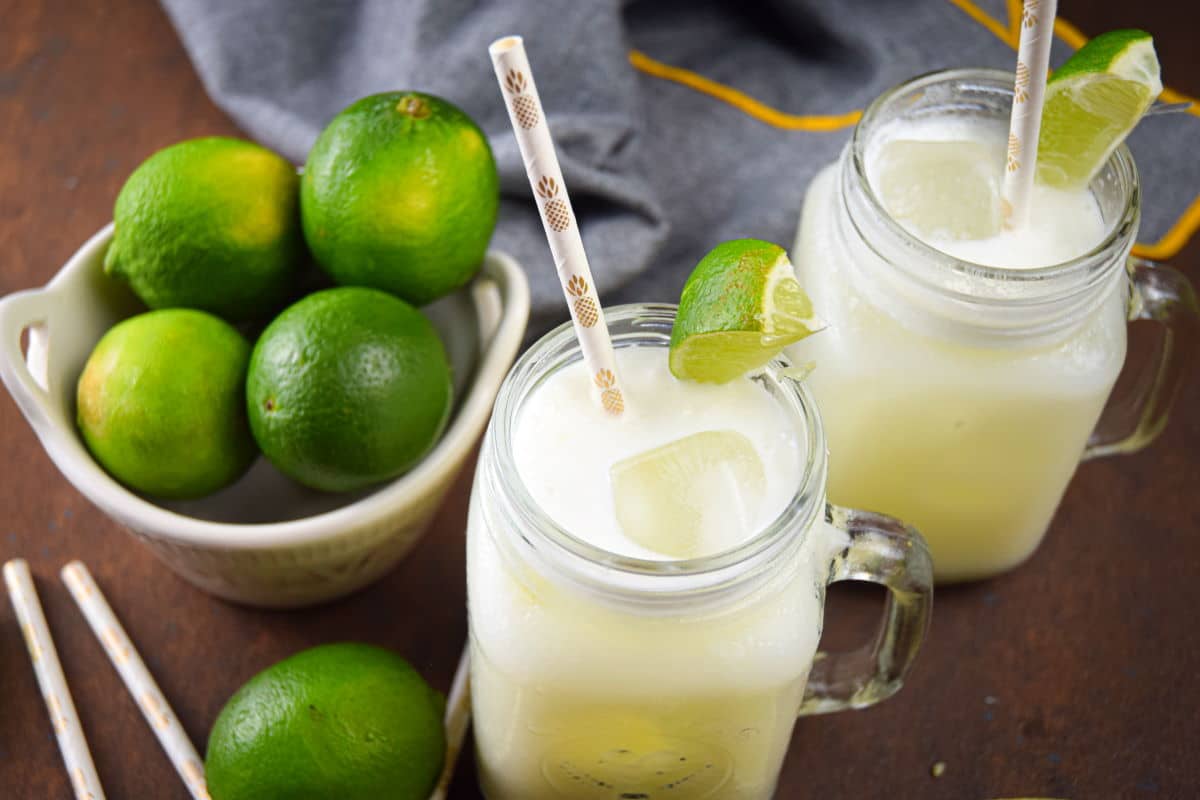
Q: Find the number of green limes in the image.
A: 5